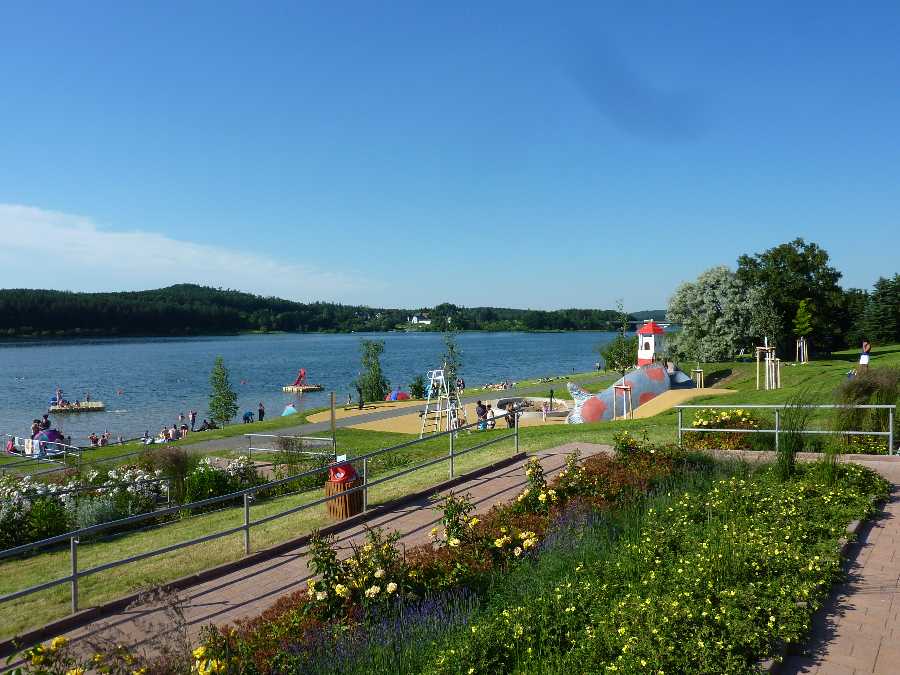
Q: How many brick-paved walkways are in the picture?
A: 2